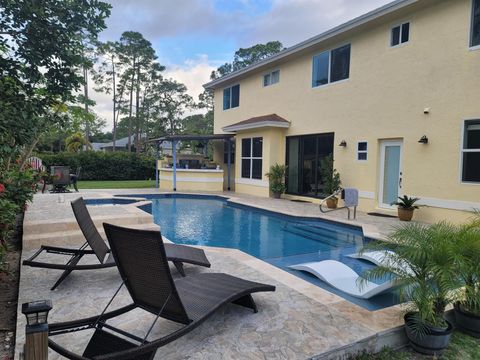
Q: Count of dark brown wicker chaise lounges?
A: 2